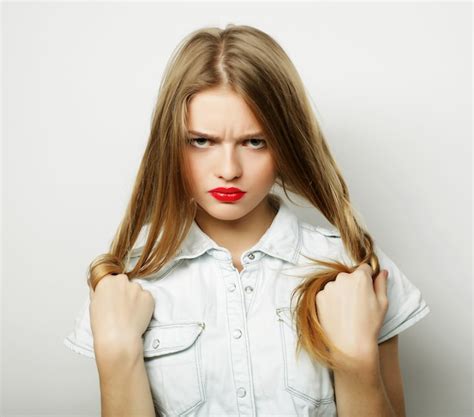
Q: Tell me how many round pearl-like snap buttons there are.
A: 4